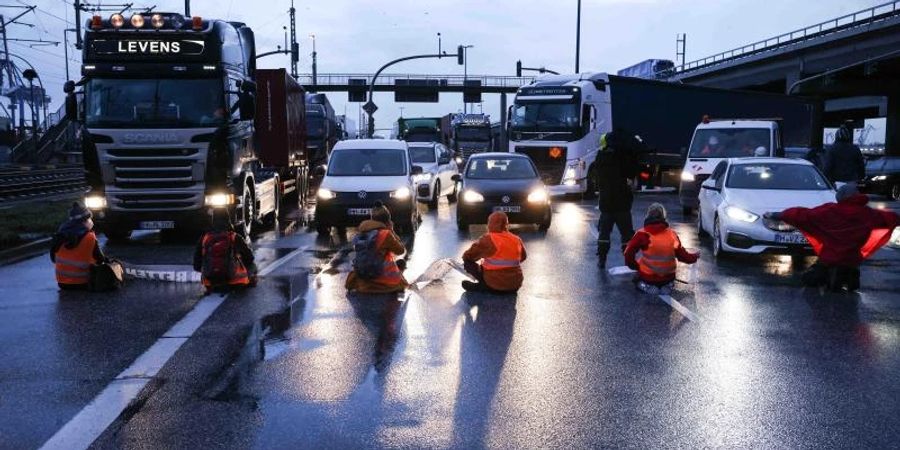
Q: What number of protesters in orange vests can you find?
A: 5